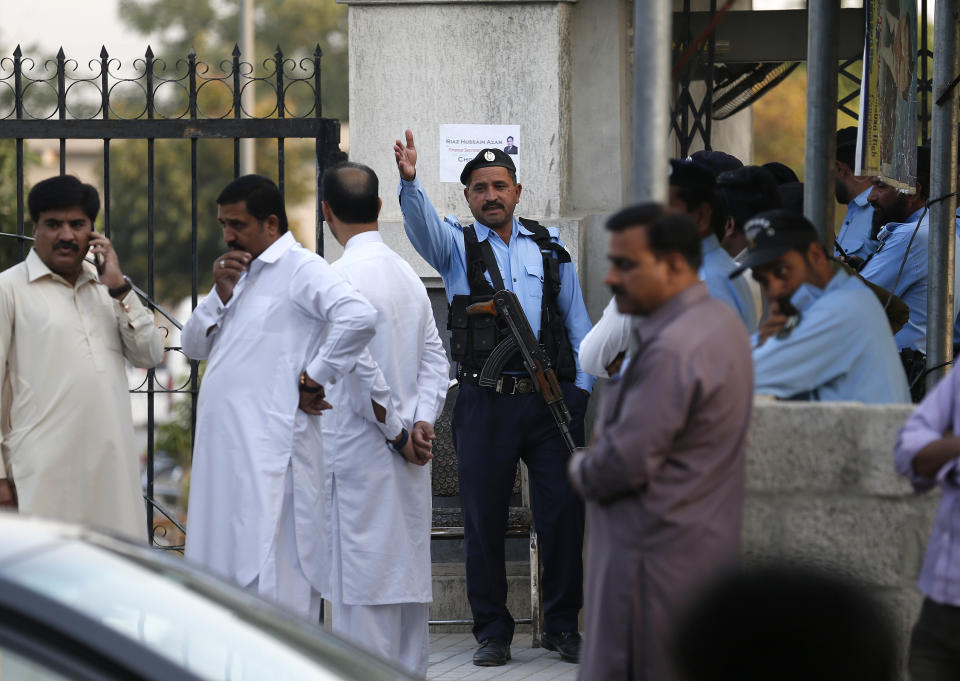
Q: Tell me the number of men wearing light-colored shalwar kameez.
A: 3